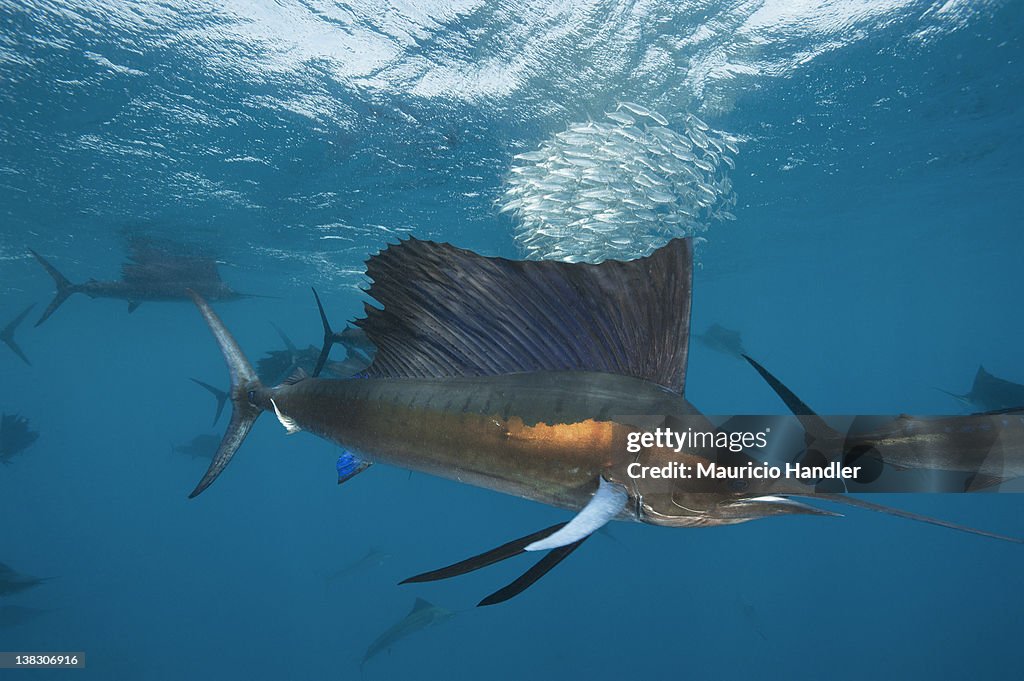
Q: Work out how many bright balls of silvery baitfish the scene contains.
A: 1